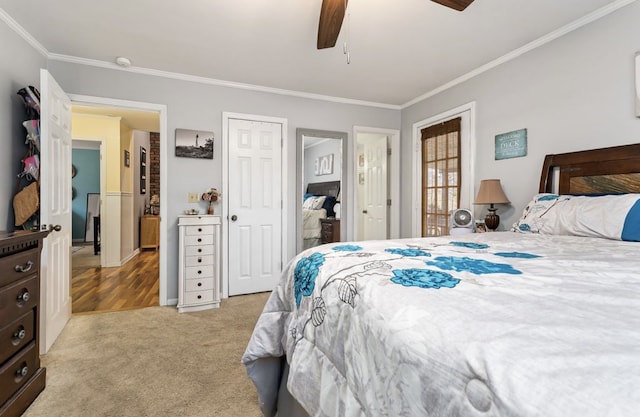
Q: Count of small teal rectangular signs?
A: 1